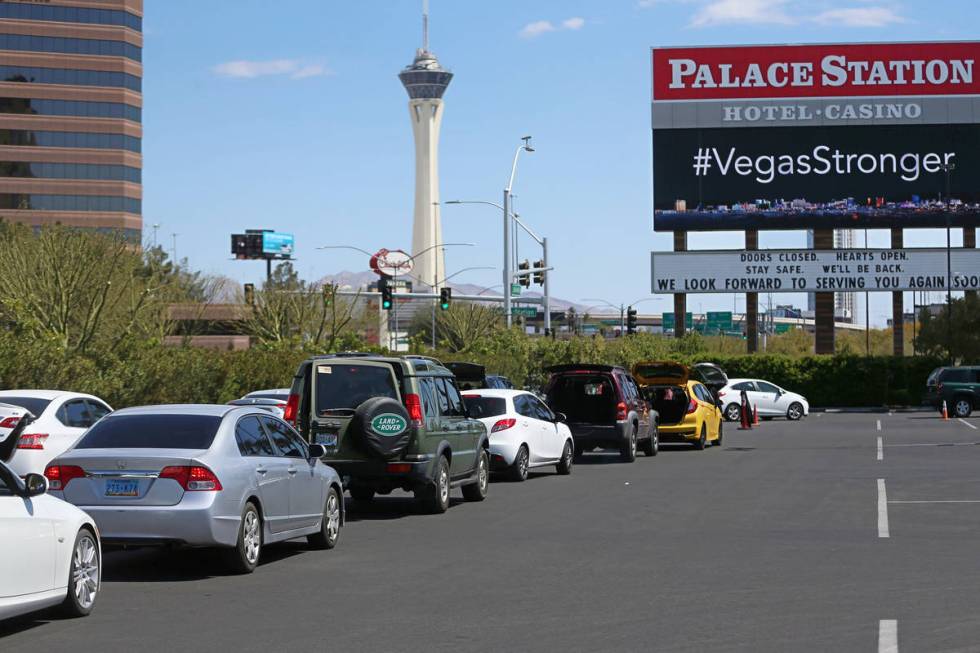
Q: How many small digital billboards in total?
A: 1